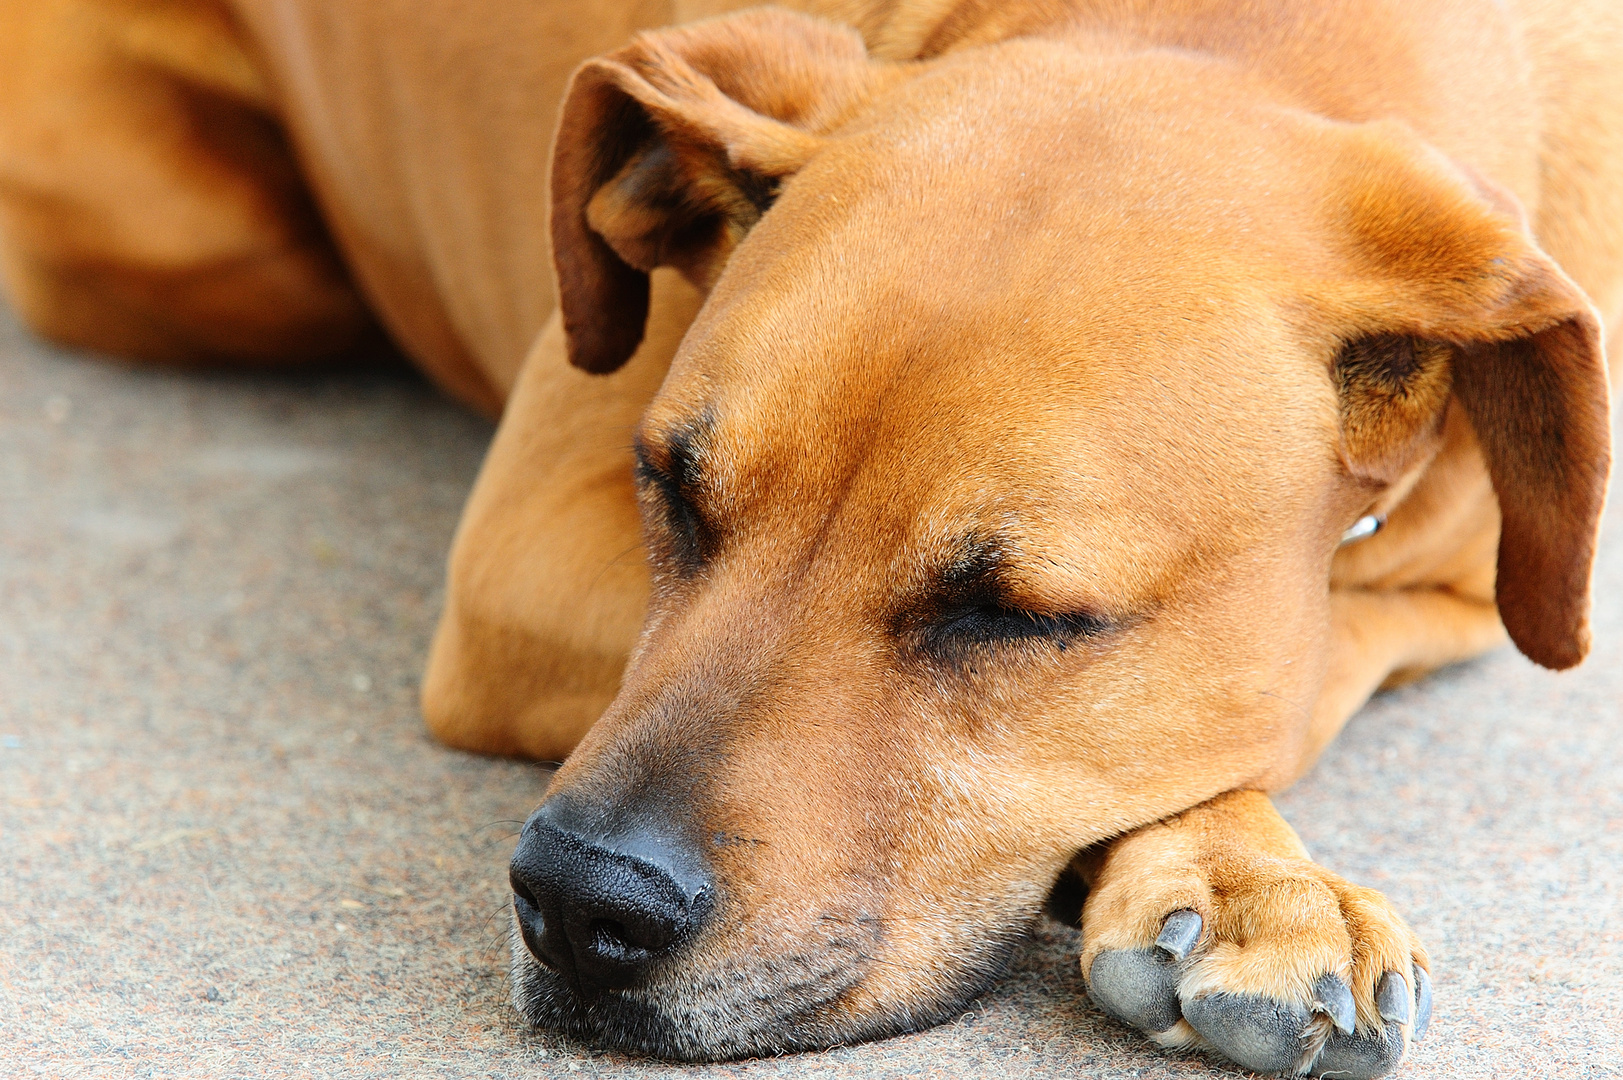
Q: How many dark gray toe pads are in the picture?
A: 3